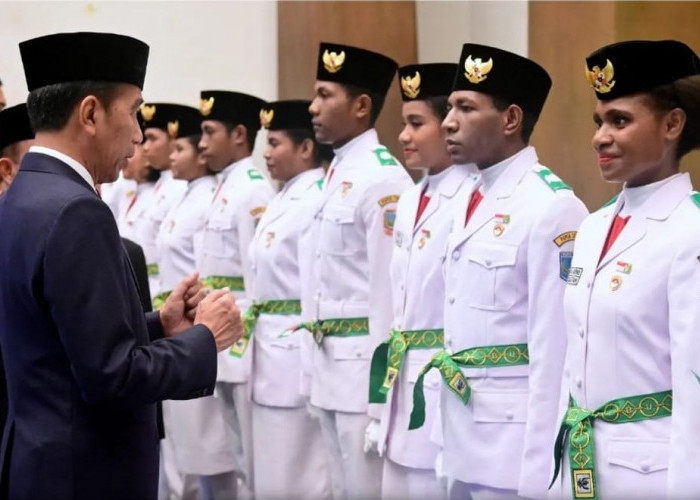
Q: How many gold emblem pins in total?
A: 8